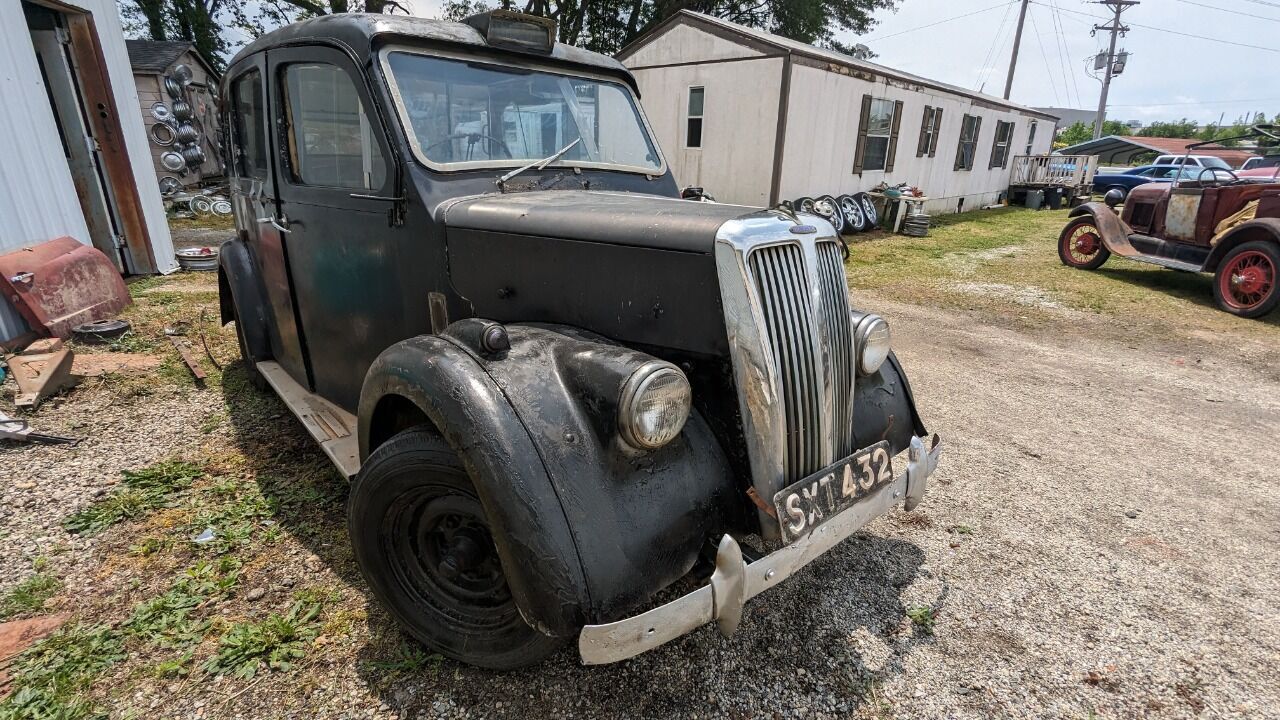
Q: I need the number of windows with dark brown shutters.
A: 4